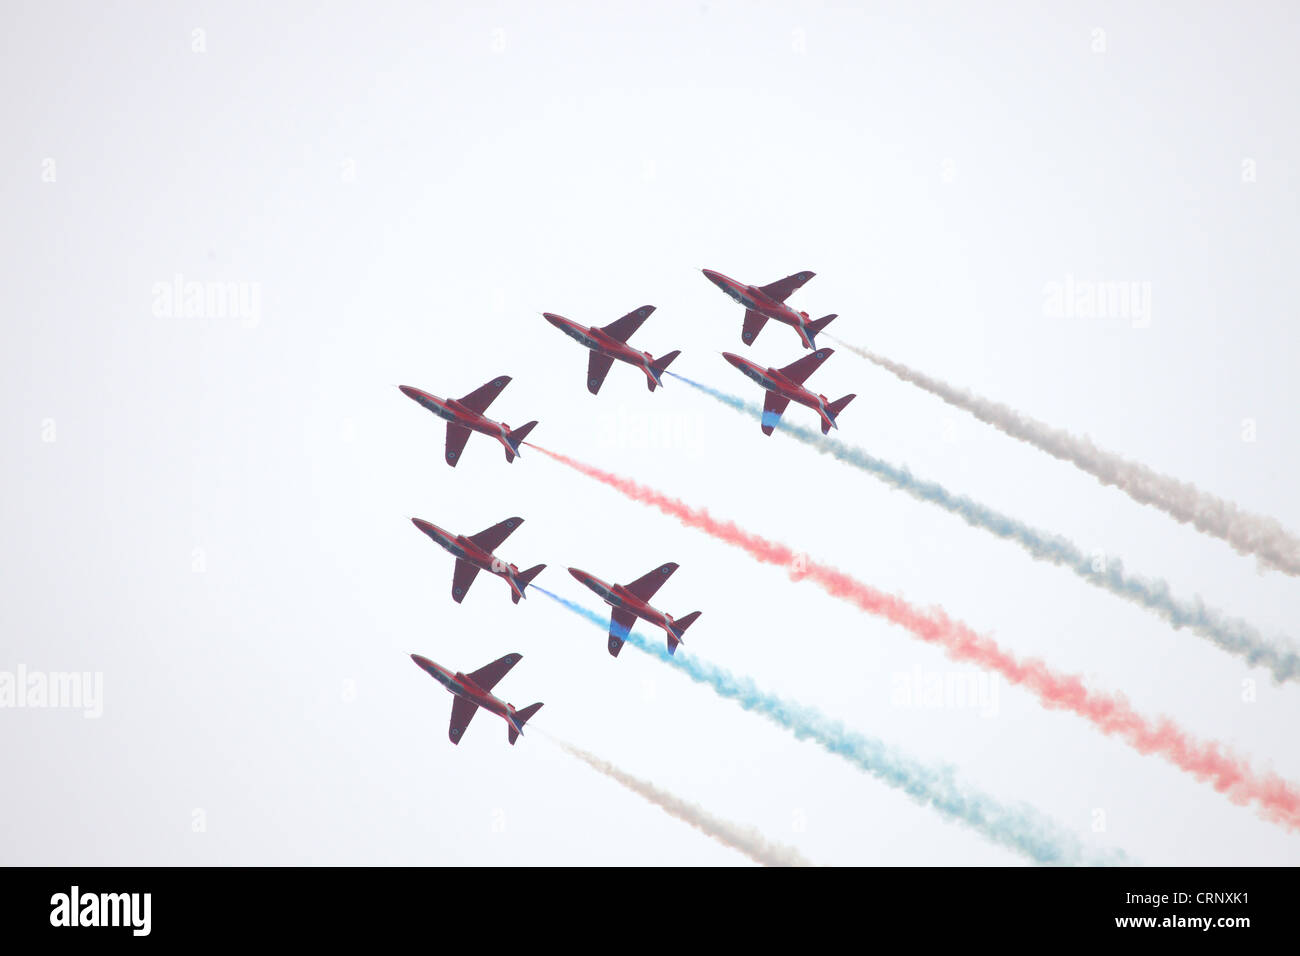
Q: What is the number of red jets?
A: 7